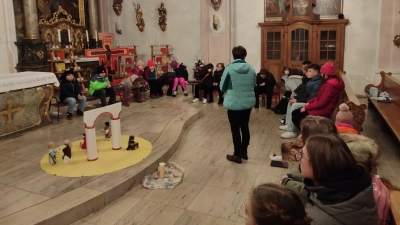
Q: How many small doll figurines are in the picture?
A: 5